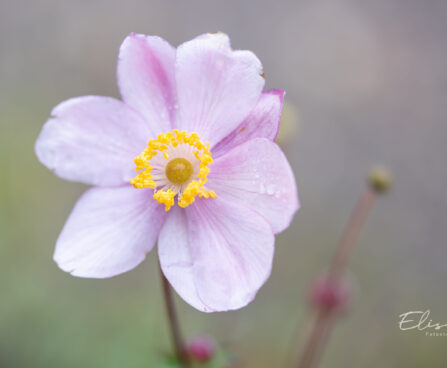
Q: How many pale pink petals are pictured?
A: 7